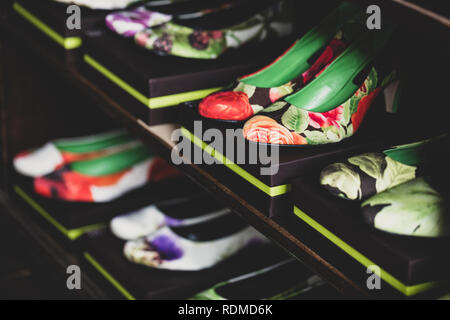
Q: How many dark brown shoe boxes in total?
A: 6